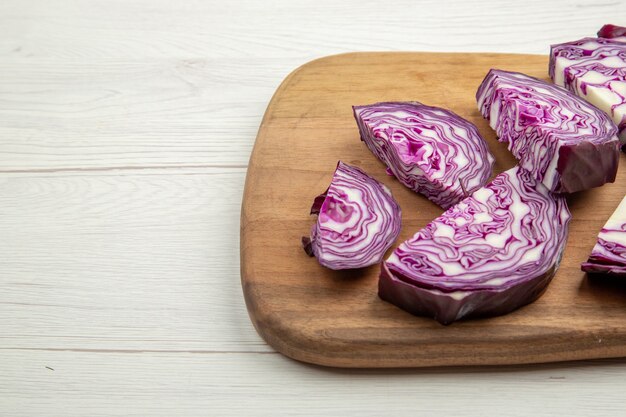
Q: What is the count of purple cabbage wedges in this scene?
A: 6